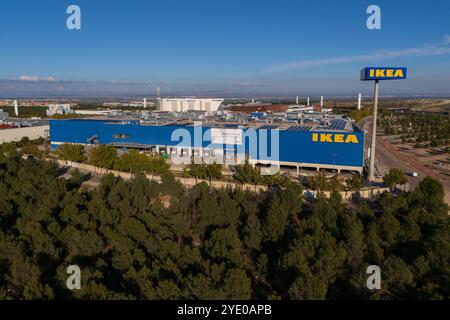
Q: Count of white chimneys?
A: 6